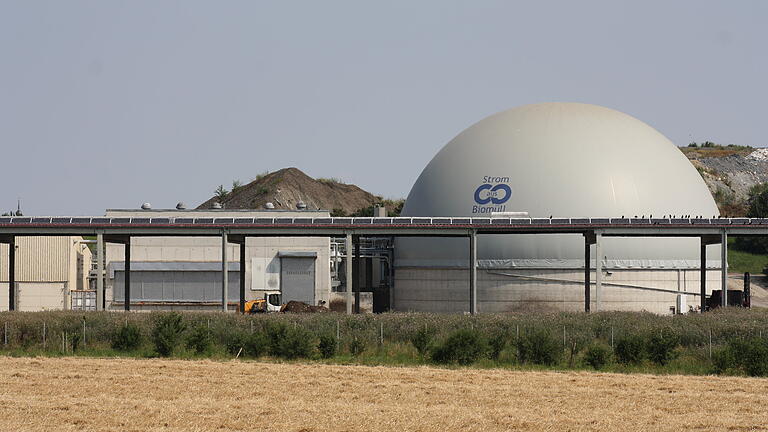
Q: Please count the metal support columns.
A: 12